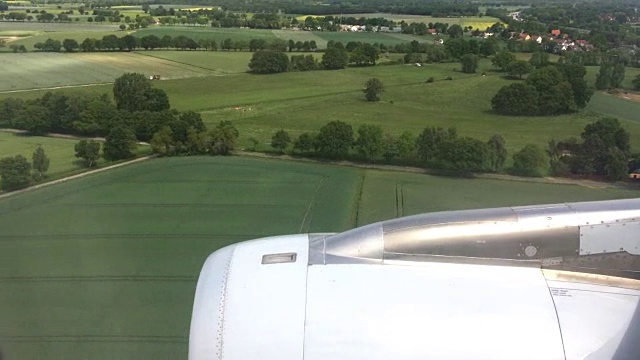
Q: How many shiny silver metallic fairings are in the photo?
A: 1